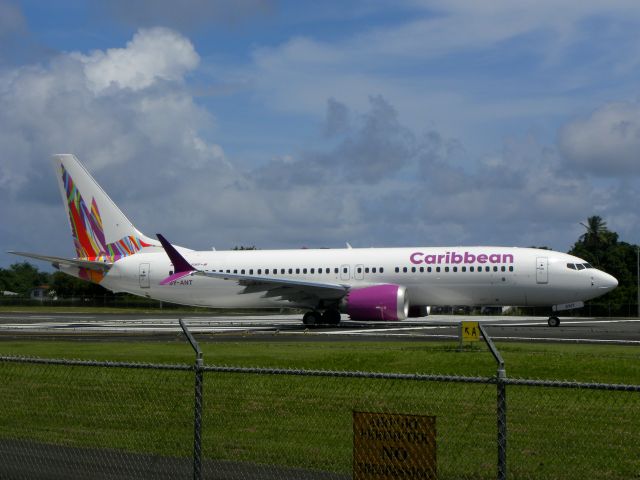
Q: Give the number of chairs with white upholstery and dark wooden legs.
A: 0